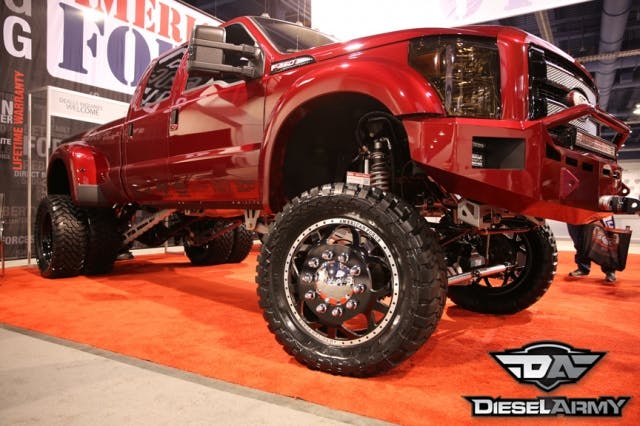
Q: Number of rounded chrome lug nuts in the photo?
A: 10